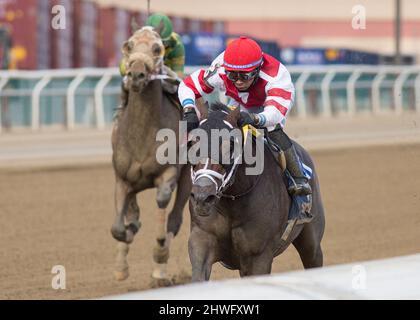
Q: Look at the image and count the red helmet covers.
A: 1